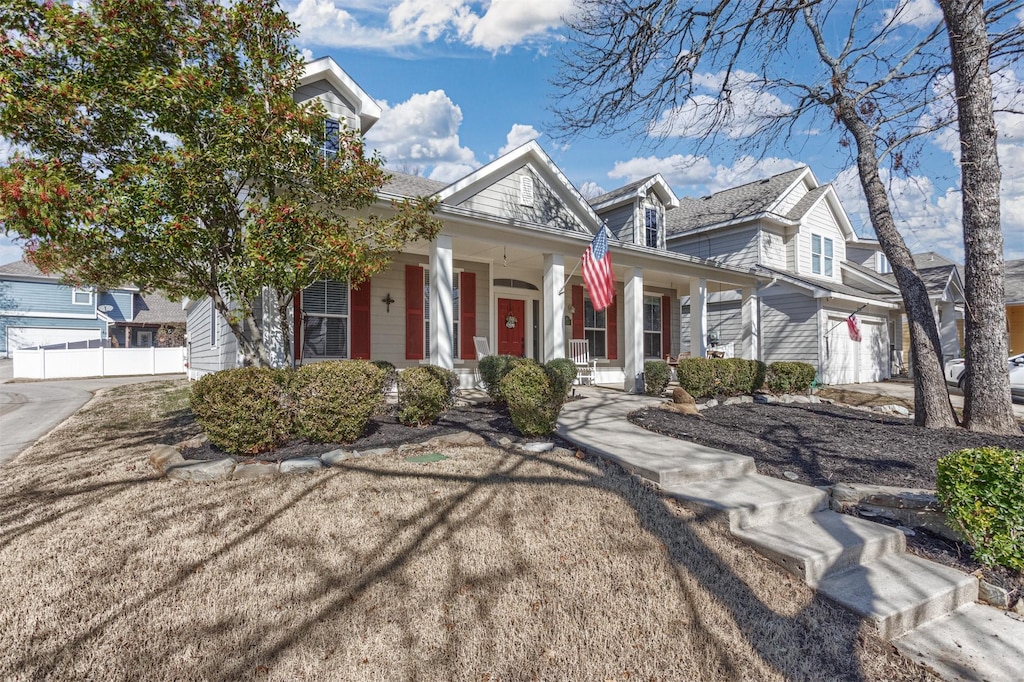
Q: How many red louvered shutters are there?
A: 7